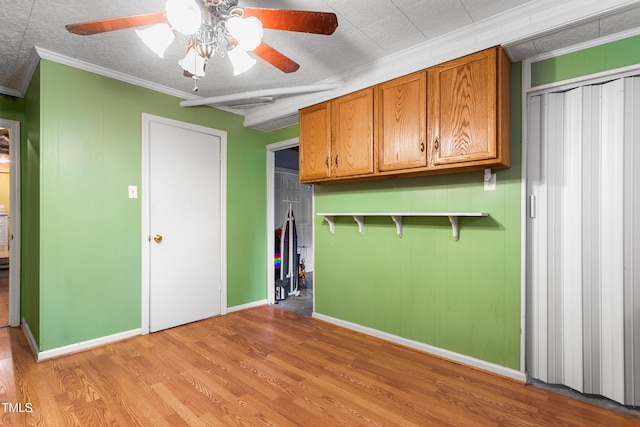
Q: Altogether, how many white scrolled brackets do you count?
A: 4